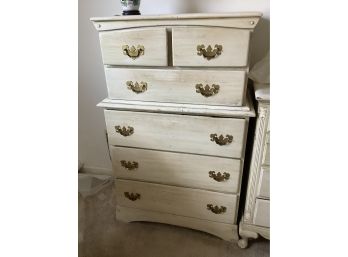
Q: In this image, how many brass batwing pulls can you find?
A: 10